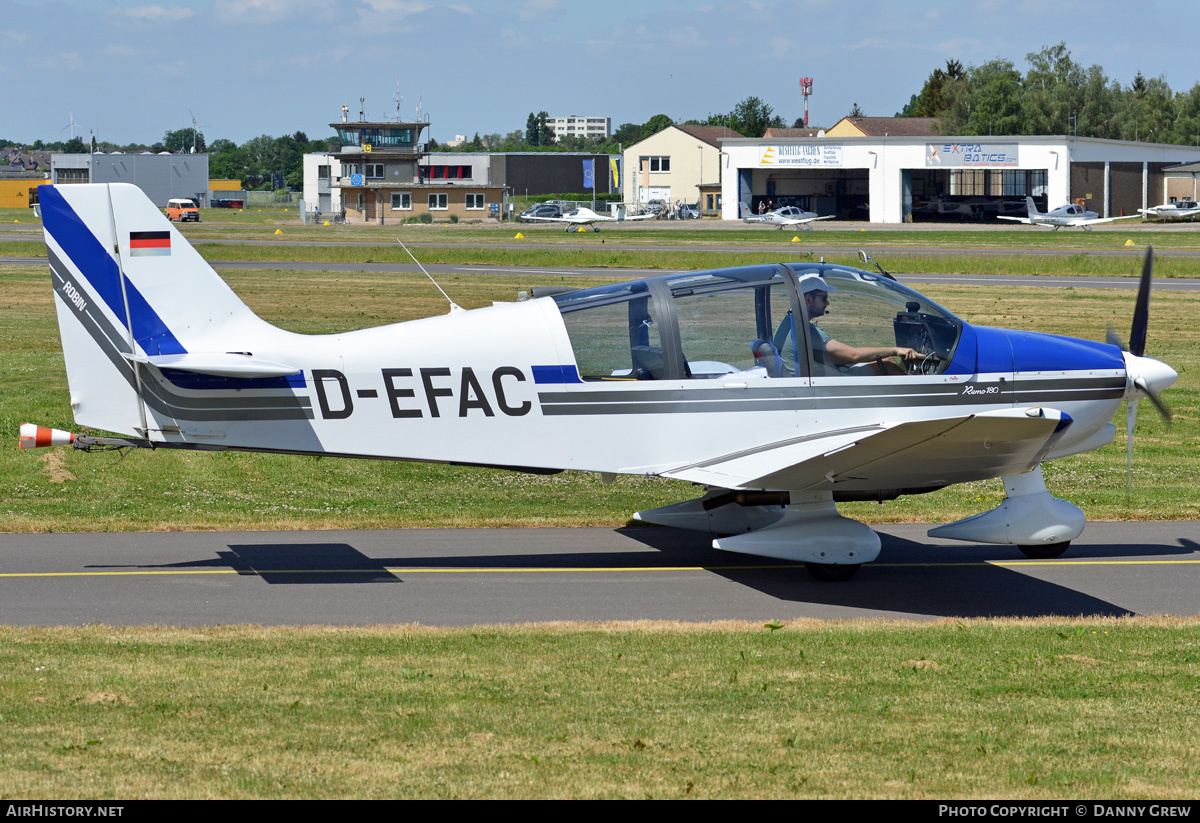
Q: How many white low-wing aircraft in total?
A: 5